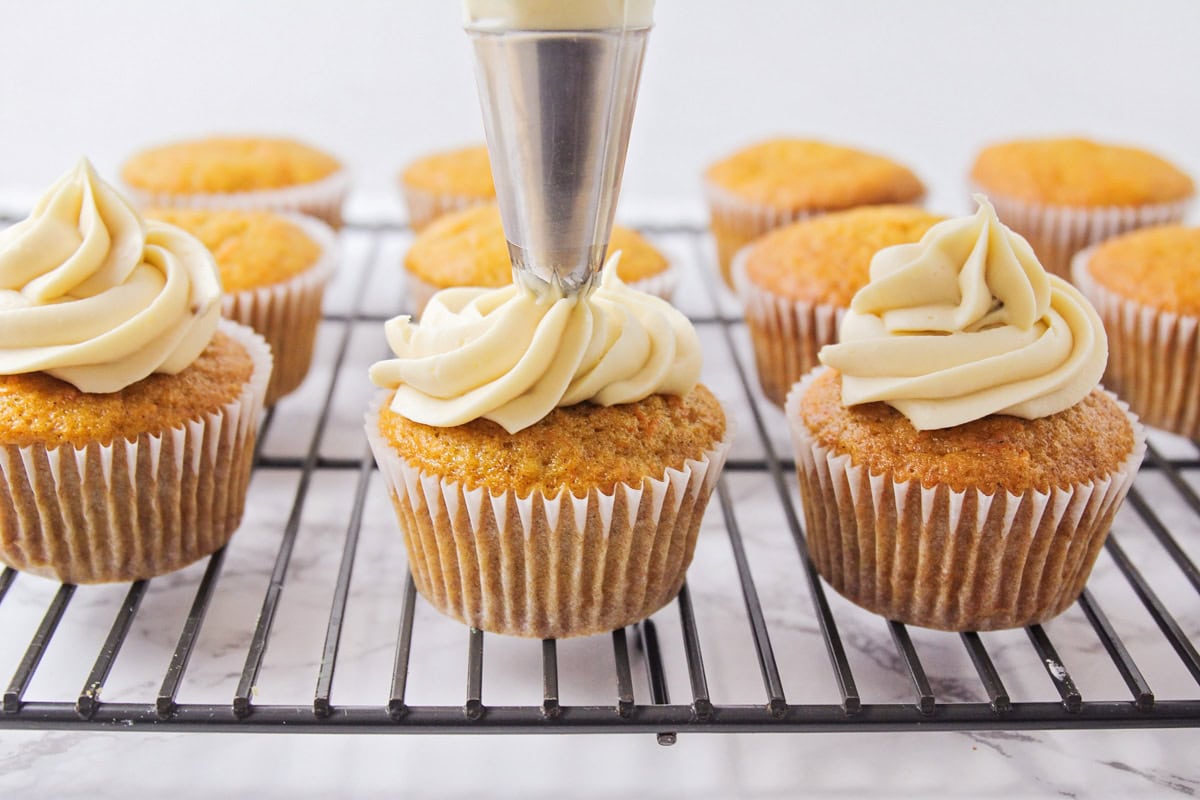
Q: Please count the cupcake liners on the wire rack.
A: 11